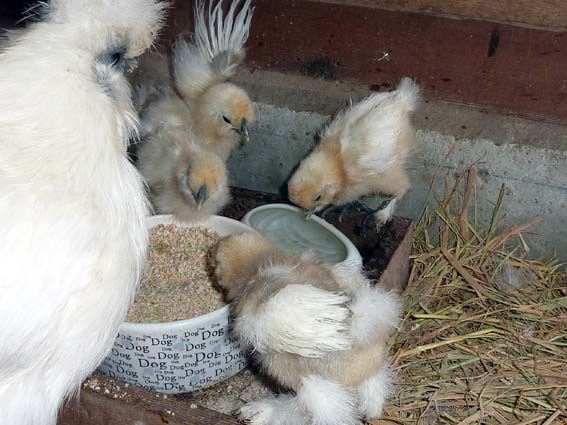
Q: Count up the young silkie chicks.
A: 4